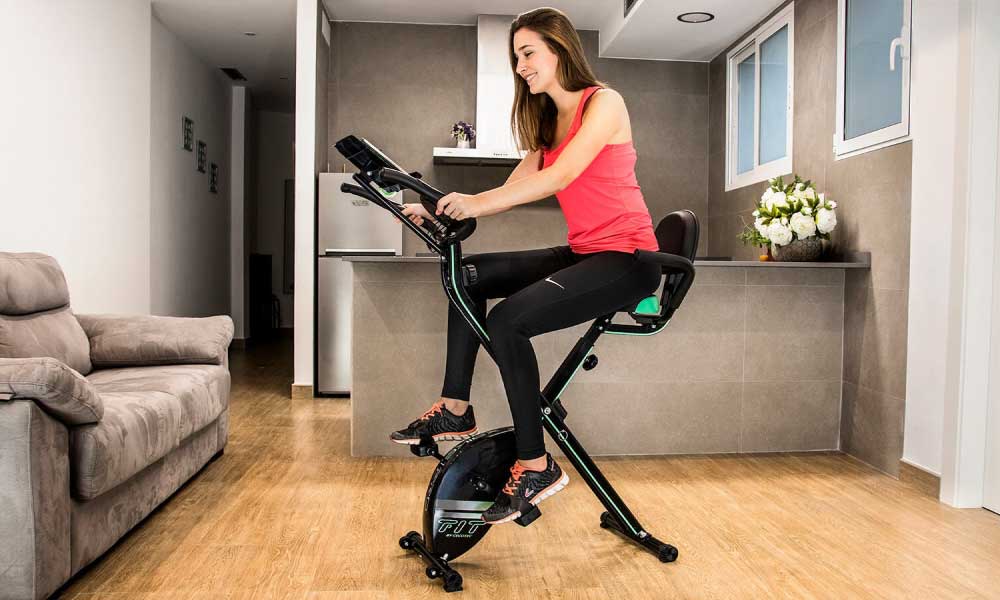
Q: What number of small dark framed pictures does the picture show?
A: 3